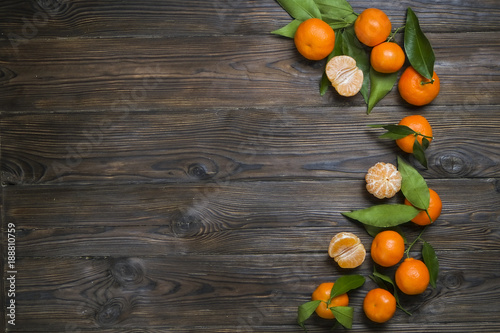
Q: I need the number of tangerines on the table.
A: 13